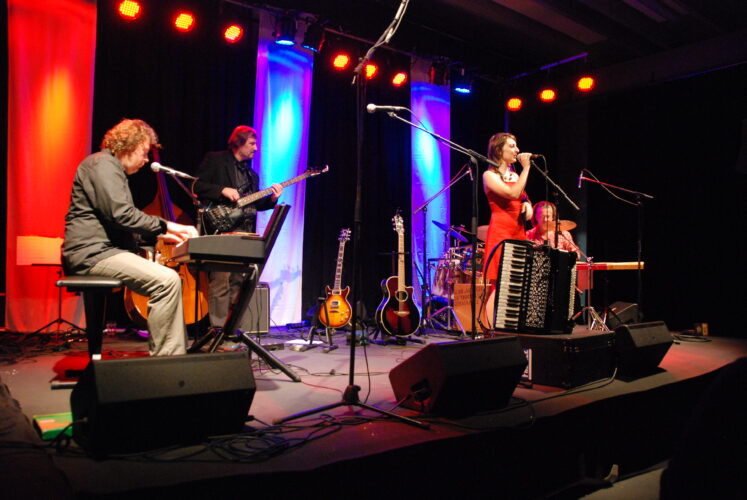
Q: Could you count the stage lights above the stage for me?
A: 12